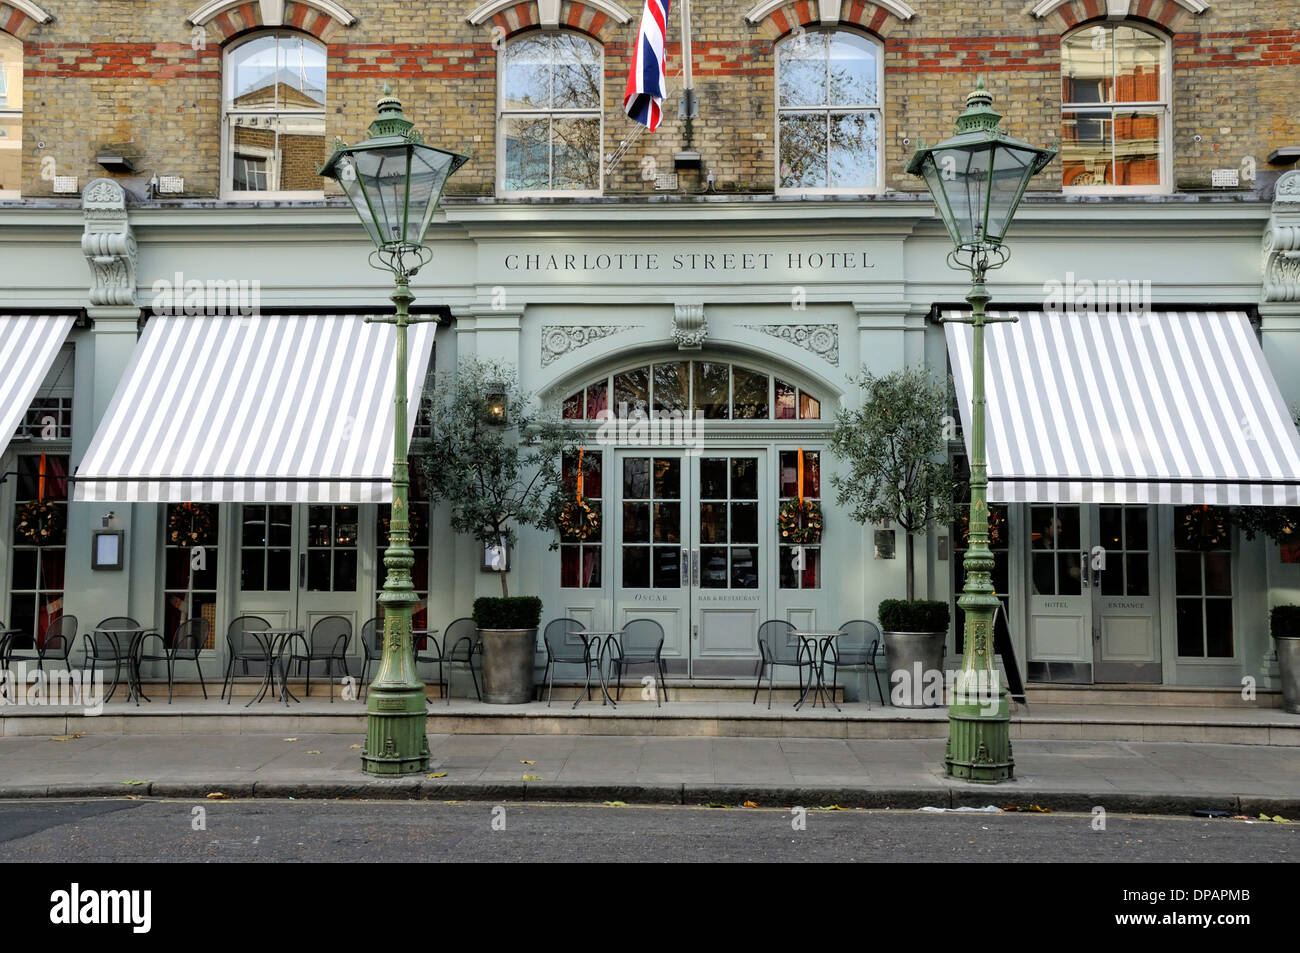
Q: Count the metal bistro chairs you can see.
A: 12